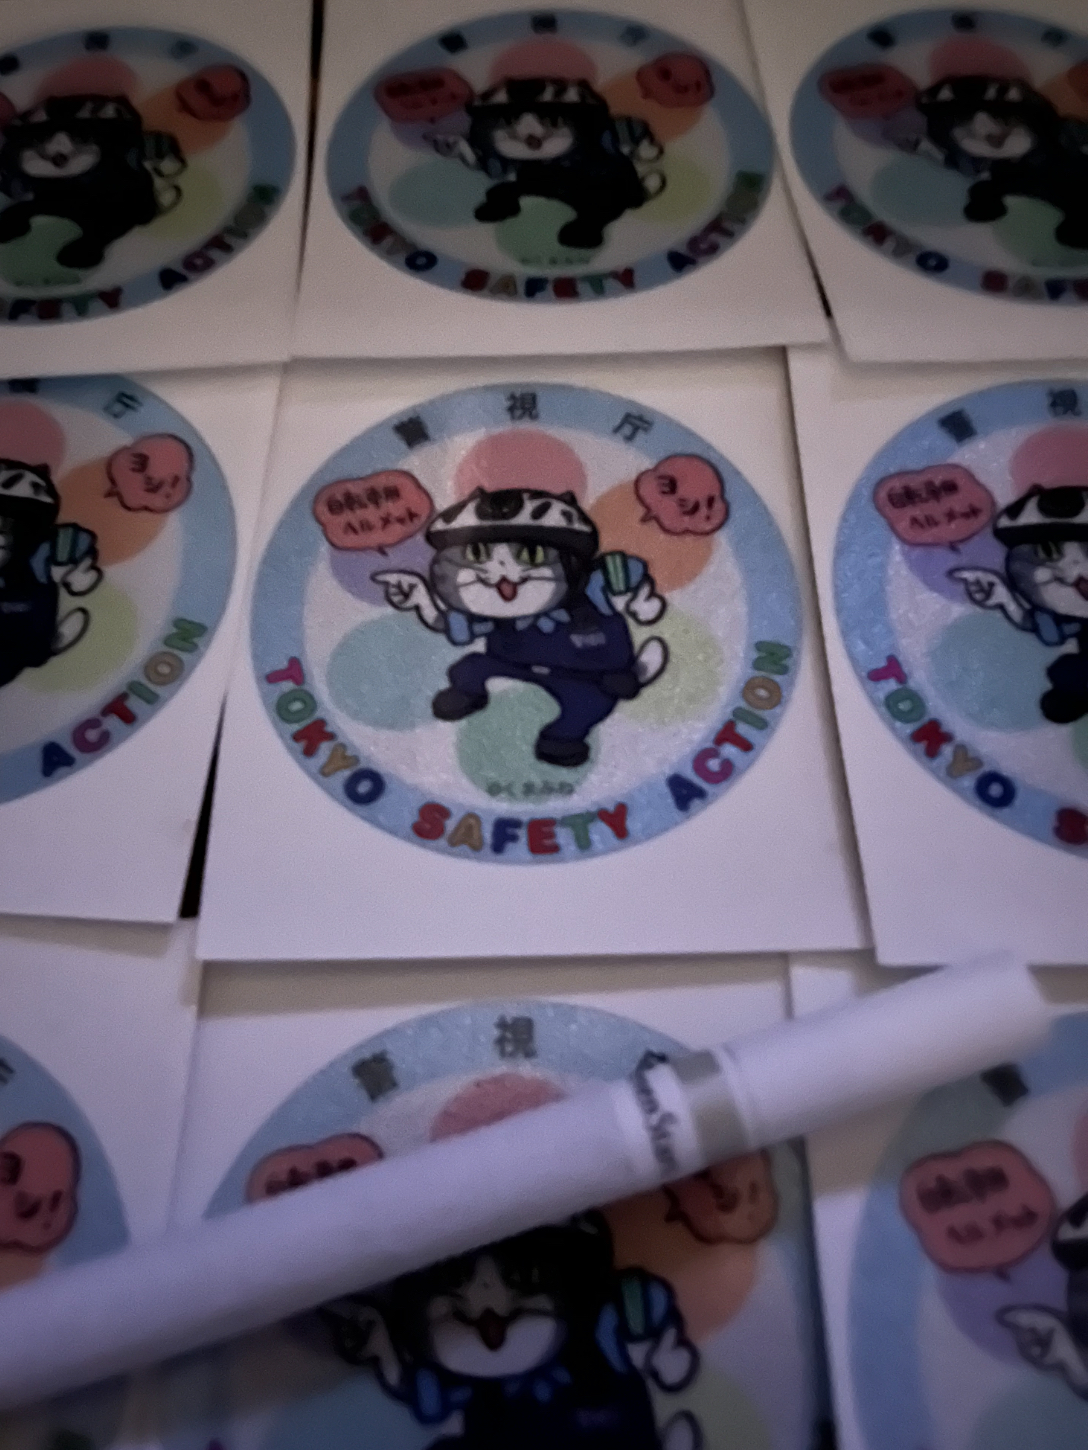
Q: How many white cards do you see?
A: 9